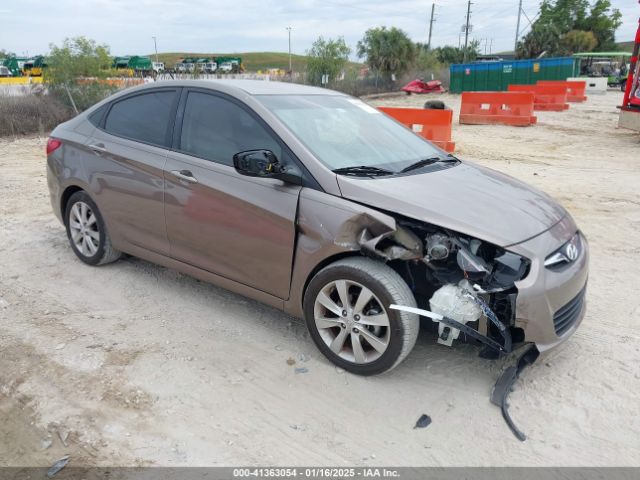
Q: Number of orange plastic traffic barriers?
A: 4